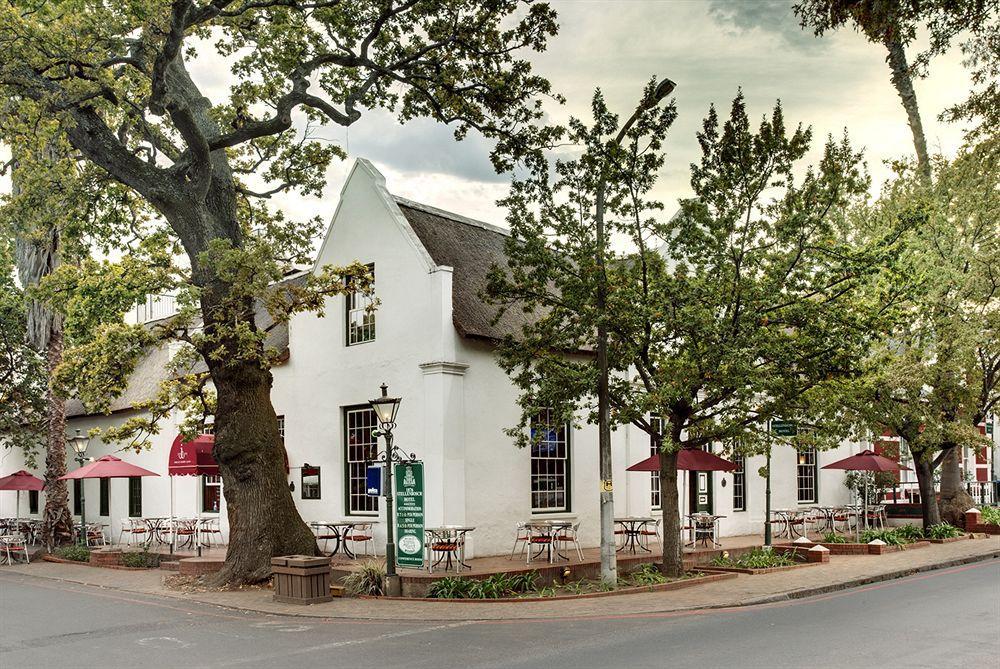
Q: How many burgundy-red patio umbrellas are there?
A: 4